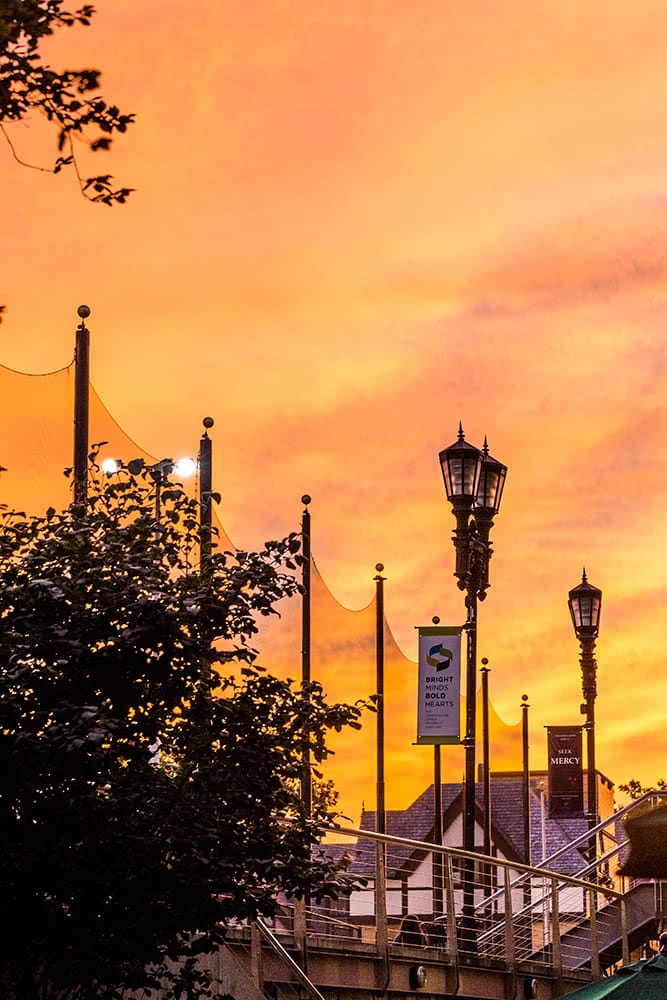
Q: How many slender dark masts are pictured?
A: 7